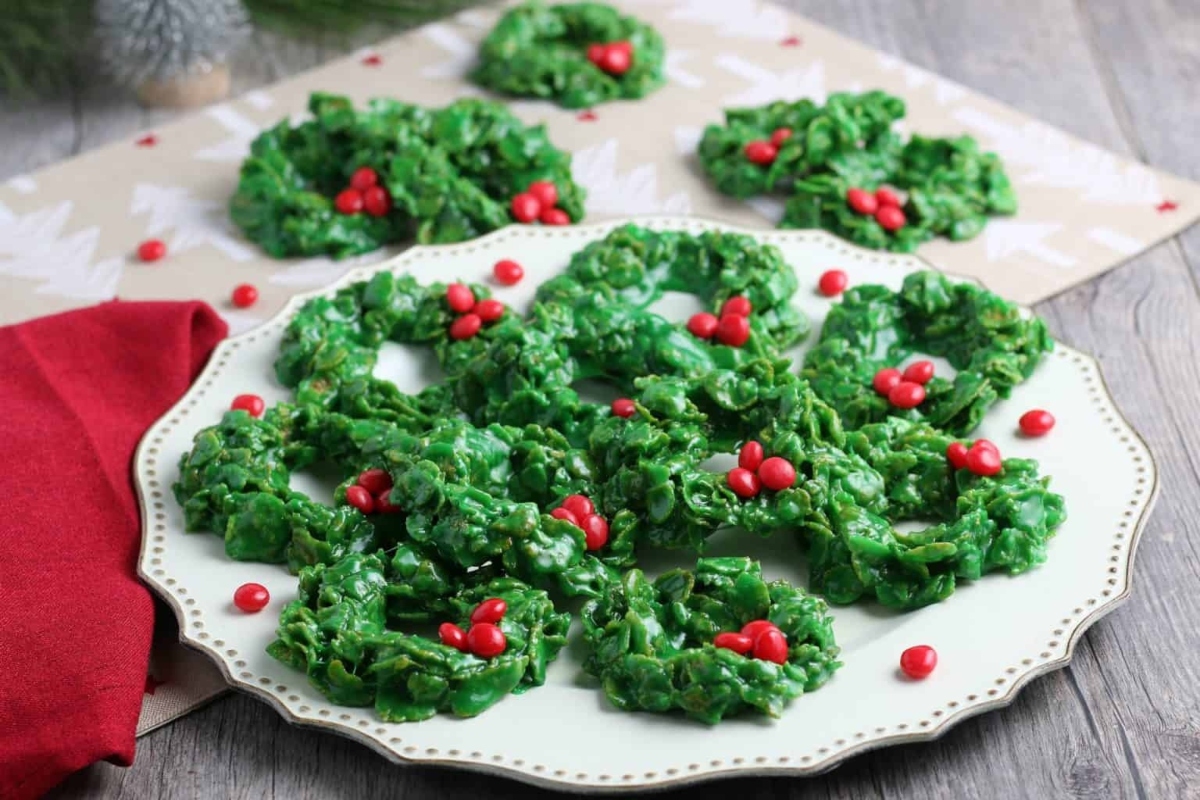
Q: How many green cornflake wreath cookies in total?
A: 15